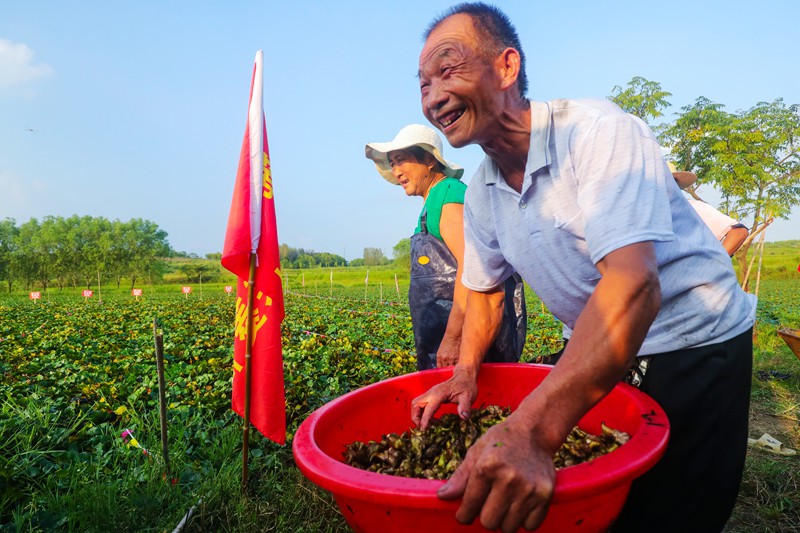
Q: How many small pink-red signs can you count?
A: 5